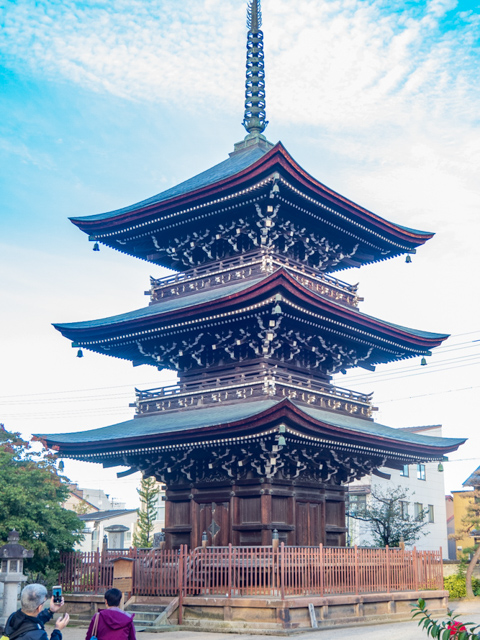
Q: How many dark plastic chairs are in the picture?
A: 0